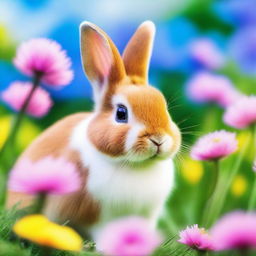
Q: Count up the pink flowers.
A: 10